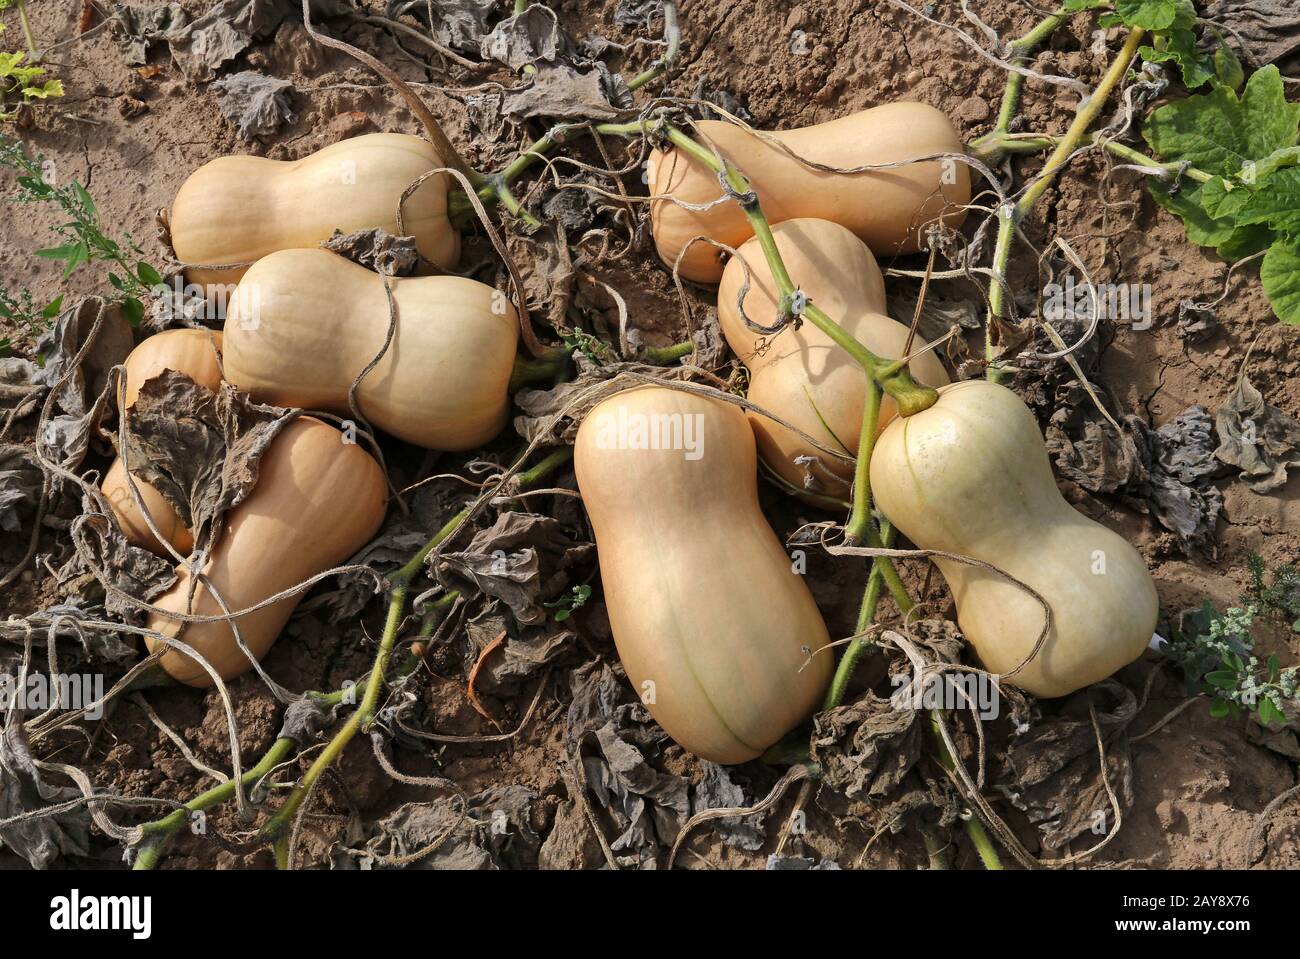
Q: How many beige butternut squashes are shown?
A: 8